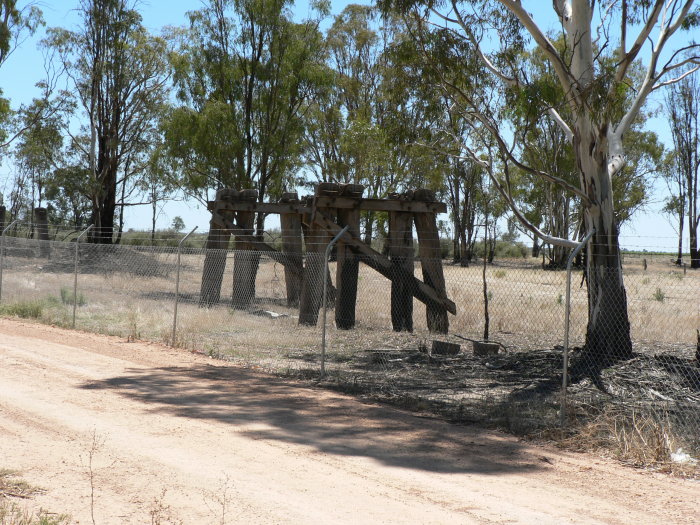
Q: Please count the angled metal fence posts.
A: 5